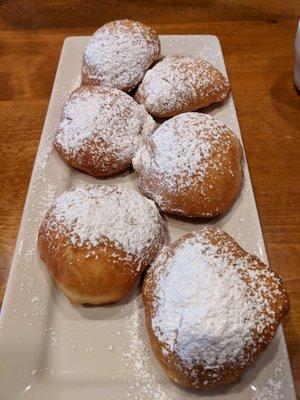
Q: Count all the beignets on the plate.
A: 6